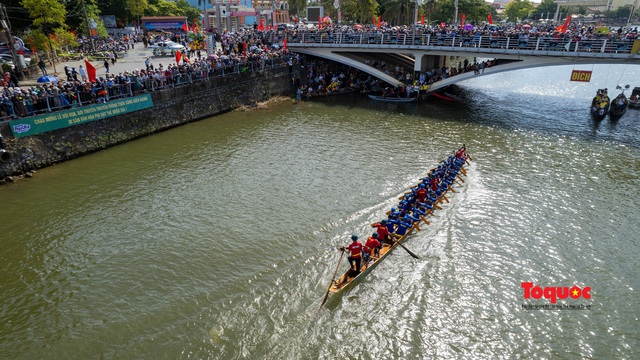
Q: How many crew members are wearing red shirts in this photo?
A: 6